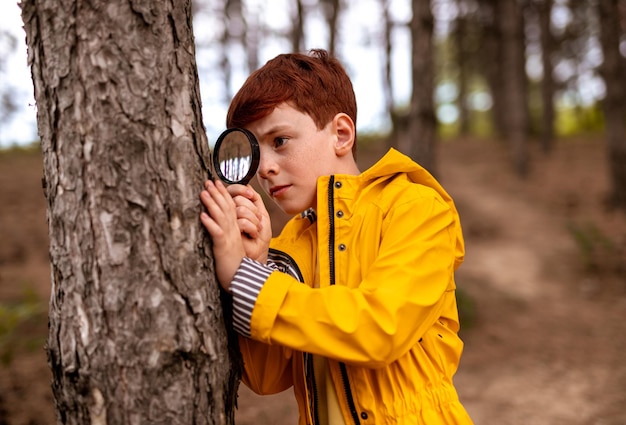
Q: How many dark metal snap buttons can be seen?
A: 4